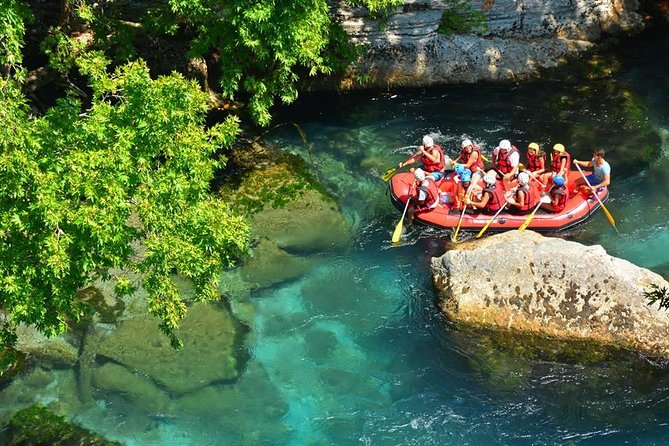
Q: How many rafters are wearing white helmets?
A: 6